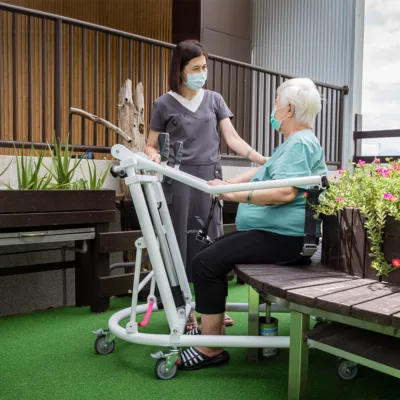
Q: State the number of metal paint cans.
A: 1